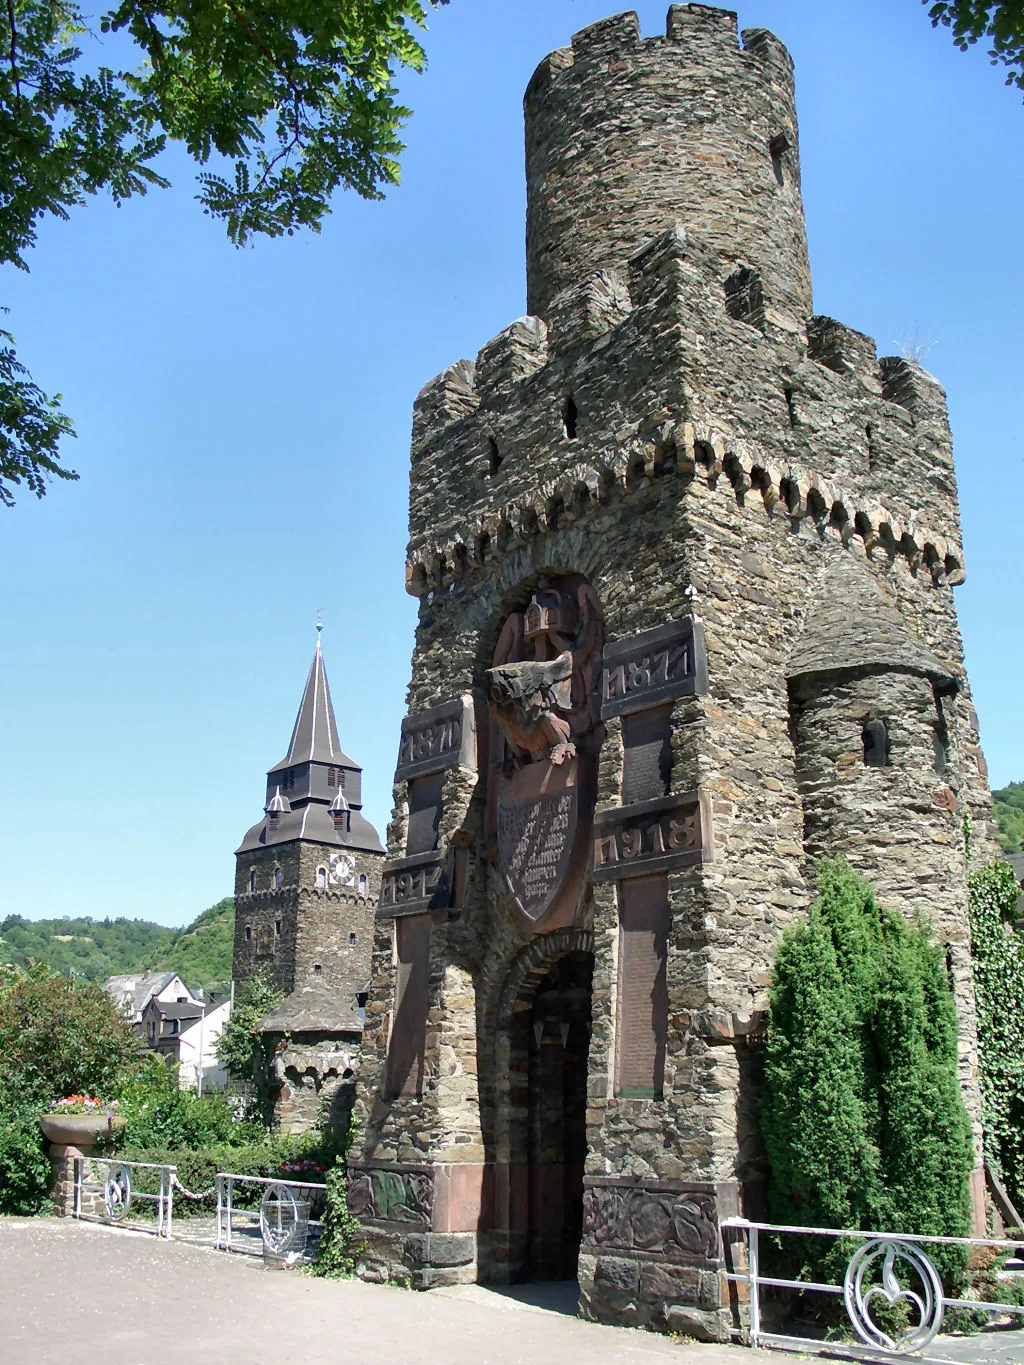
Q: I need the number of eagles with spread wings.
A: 1